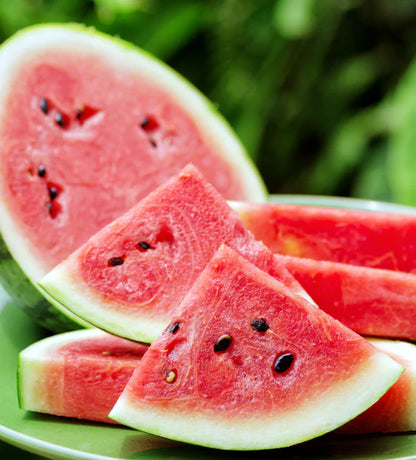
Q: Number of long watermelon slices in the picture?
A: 3